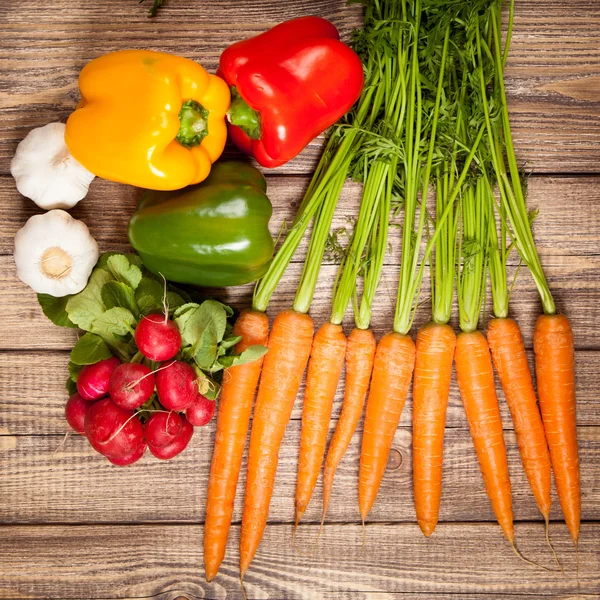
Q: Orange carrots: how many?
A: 9